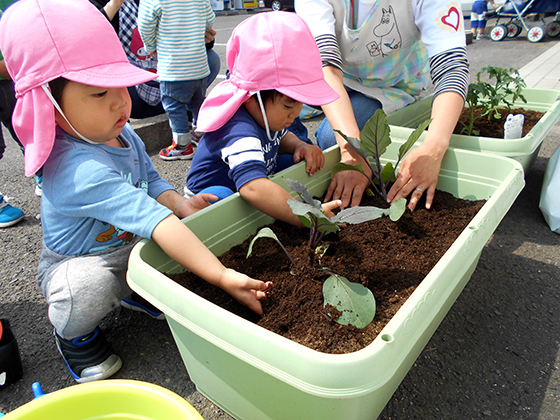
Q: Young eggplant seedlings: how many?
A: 2